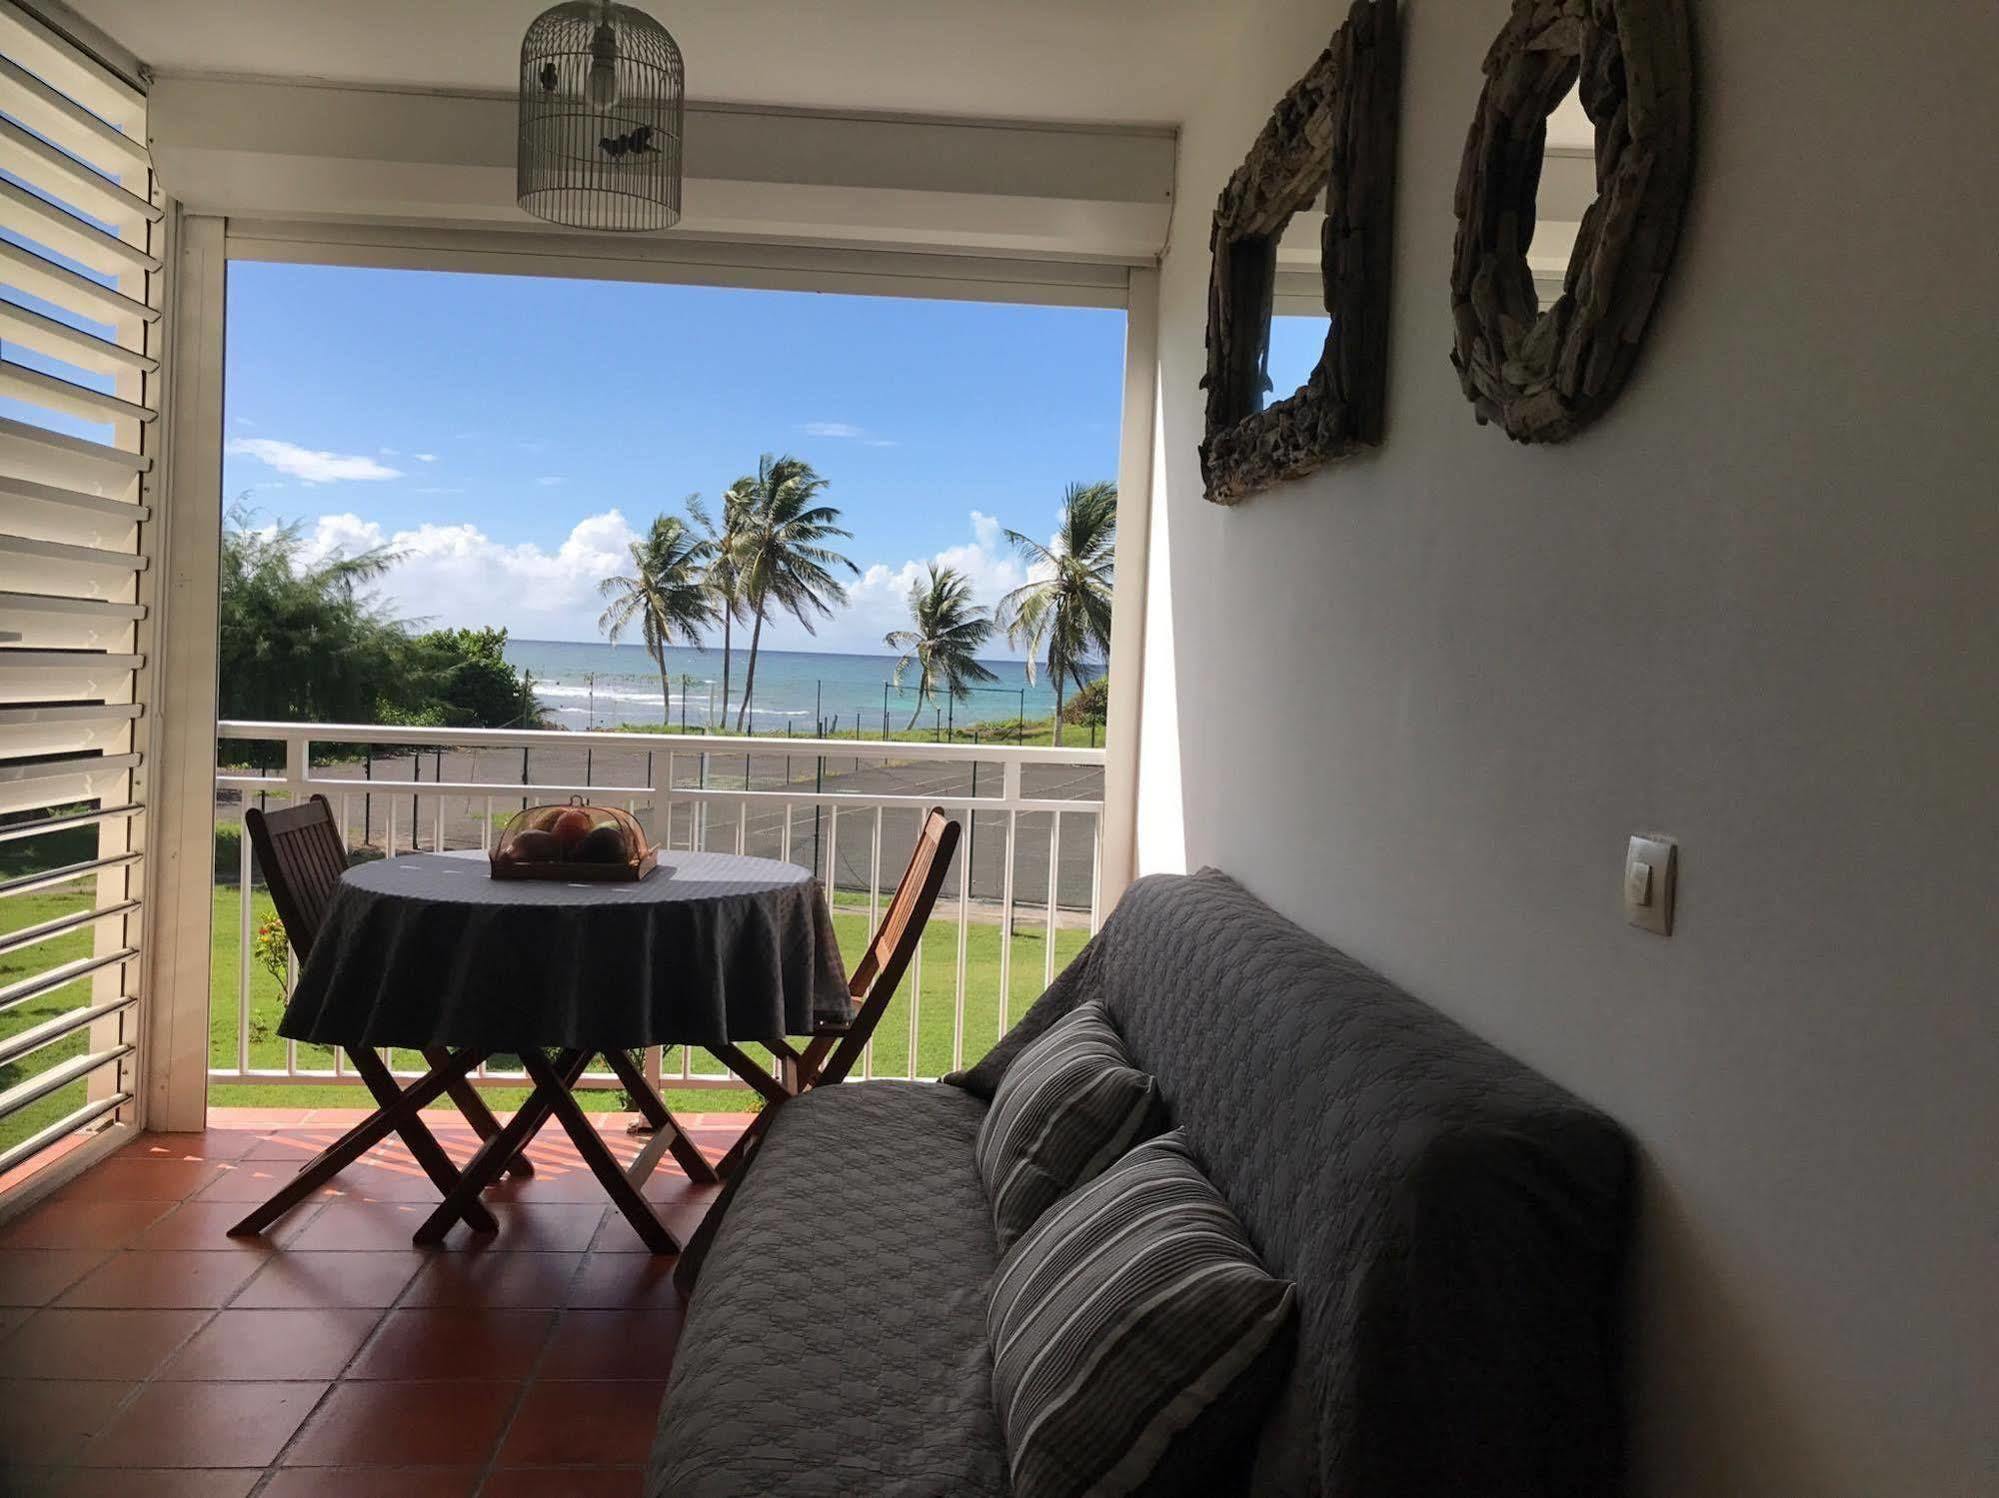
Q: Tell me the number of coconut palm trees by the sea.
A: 5